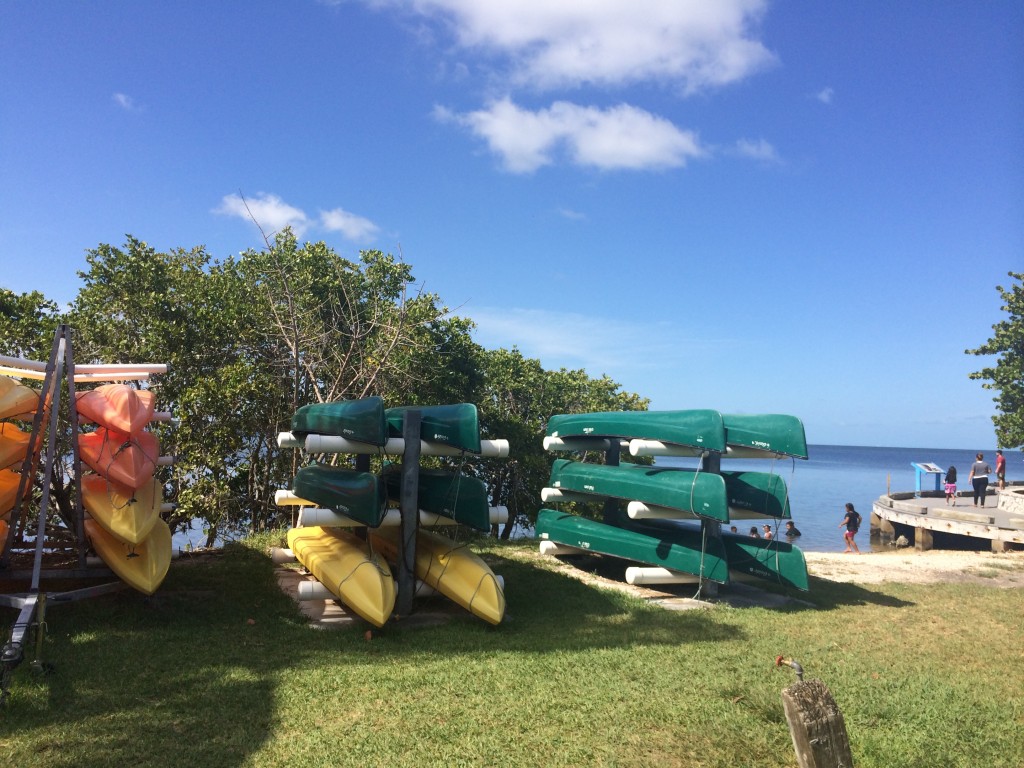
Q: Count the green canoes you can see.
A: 10